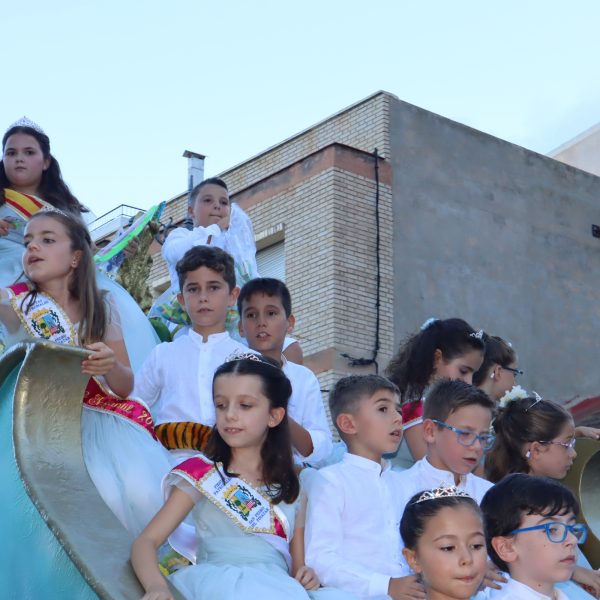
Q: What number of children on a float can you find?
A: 13